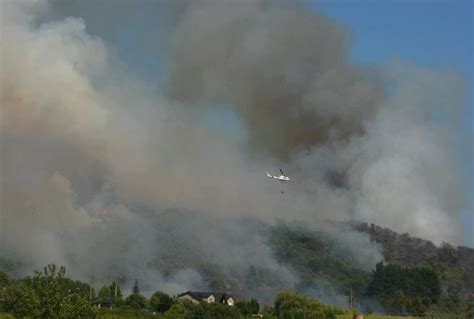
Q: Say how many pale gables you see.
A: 3